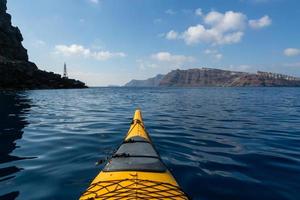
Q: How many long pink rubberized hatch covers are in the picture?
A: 0